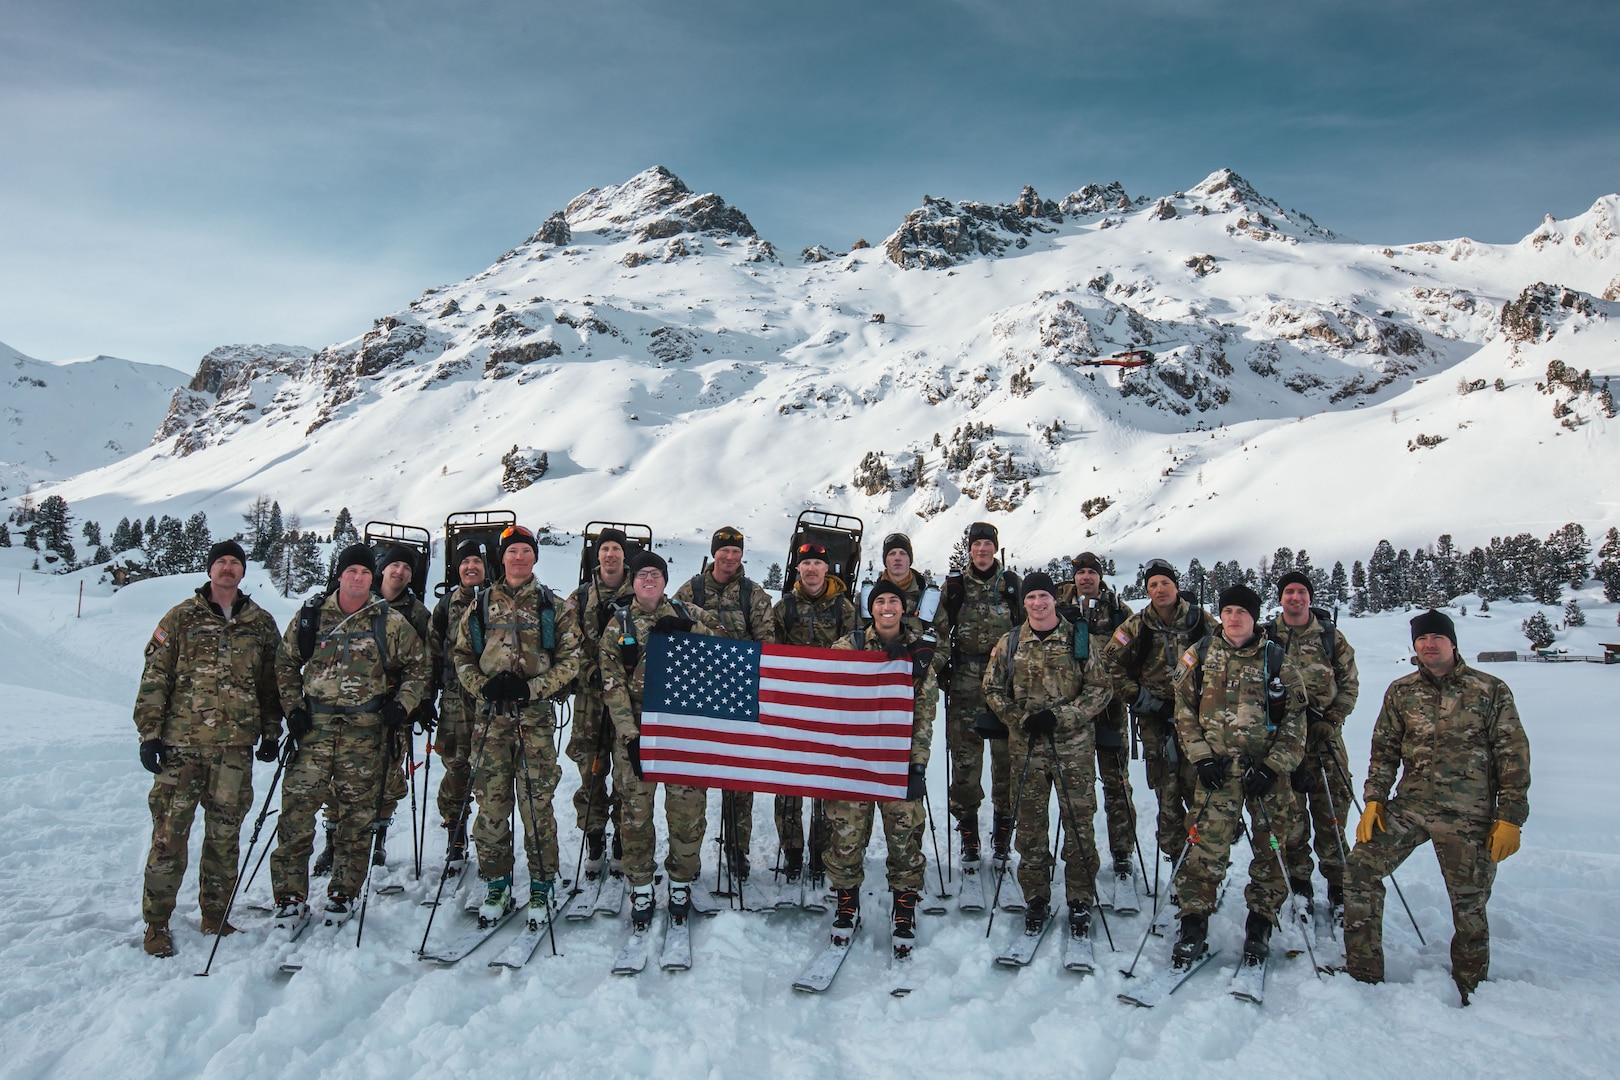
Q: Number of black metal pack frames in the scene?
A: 4